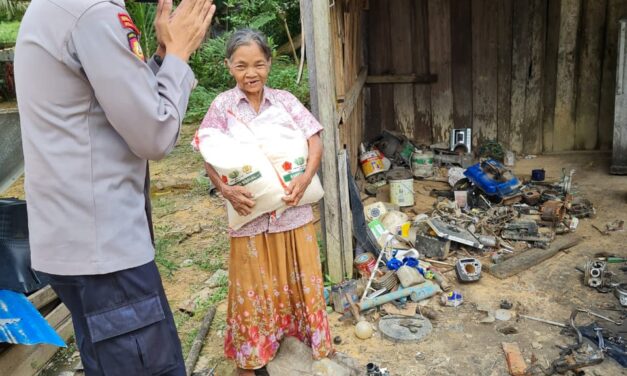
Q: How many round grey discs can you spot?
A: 1